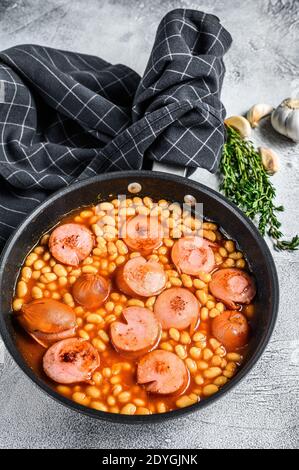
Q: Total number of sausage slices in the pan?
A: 12